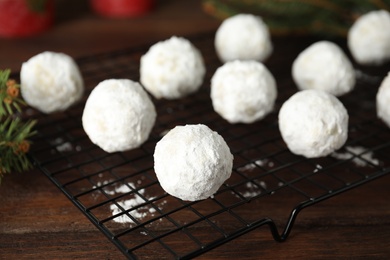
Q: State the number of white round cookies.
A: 10